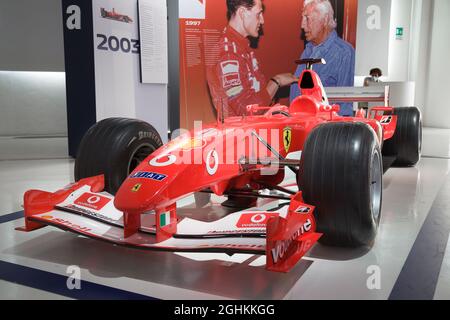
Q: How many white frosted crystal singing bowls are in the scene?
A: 0